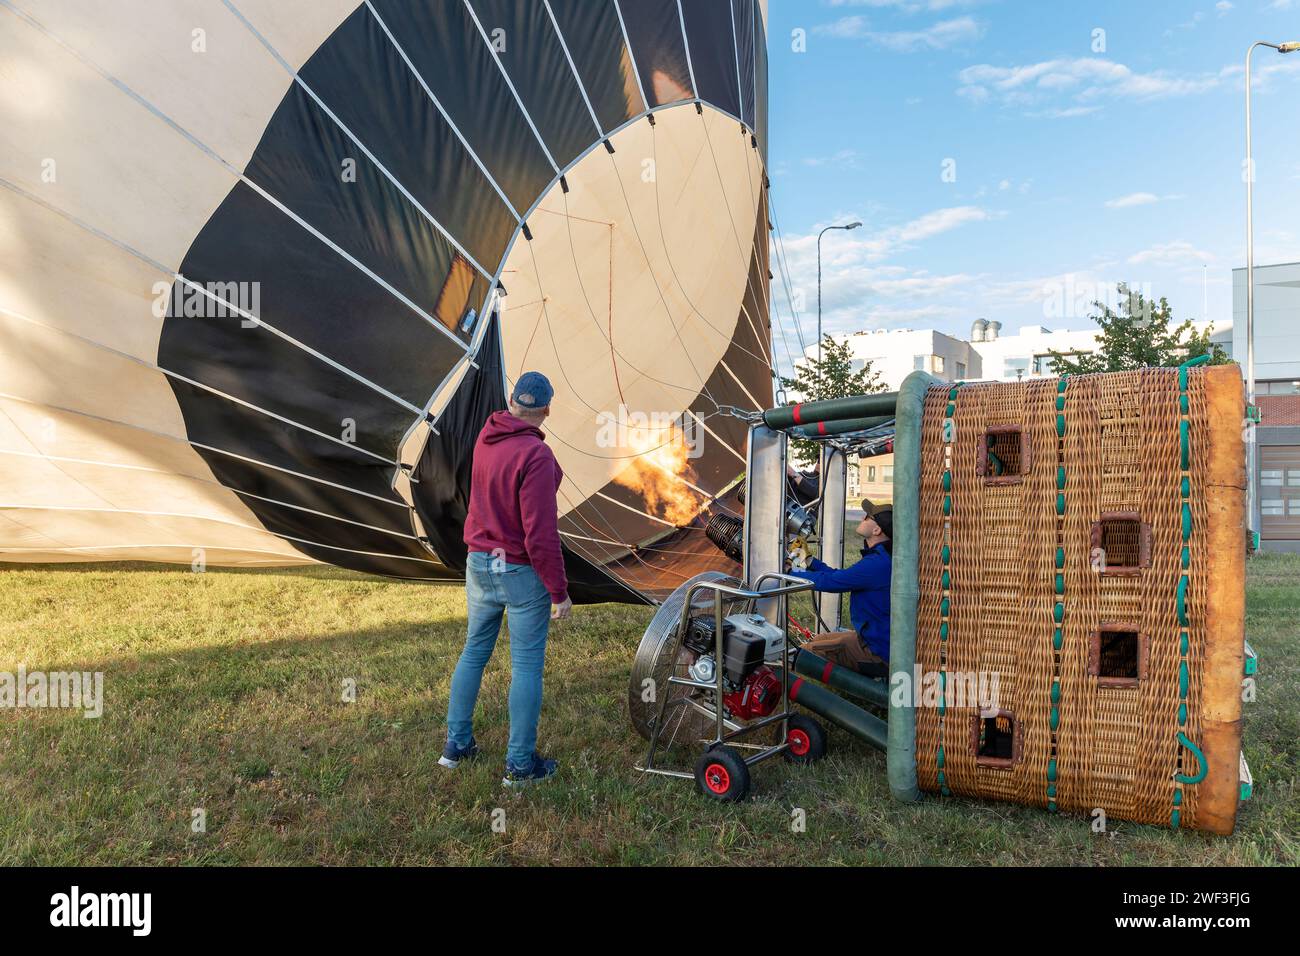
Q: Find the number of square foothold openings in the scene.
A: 4